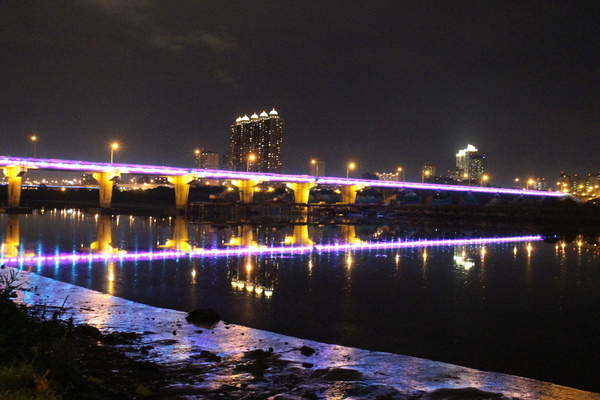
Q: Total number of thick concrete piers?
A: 6